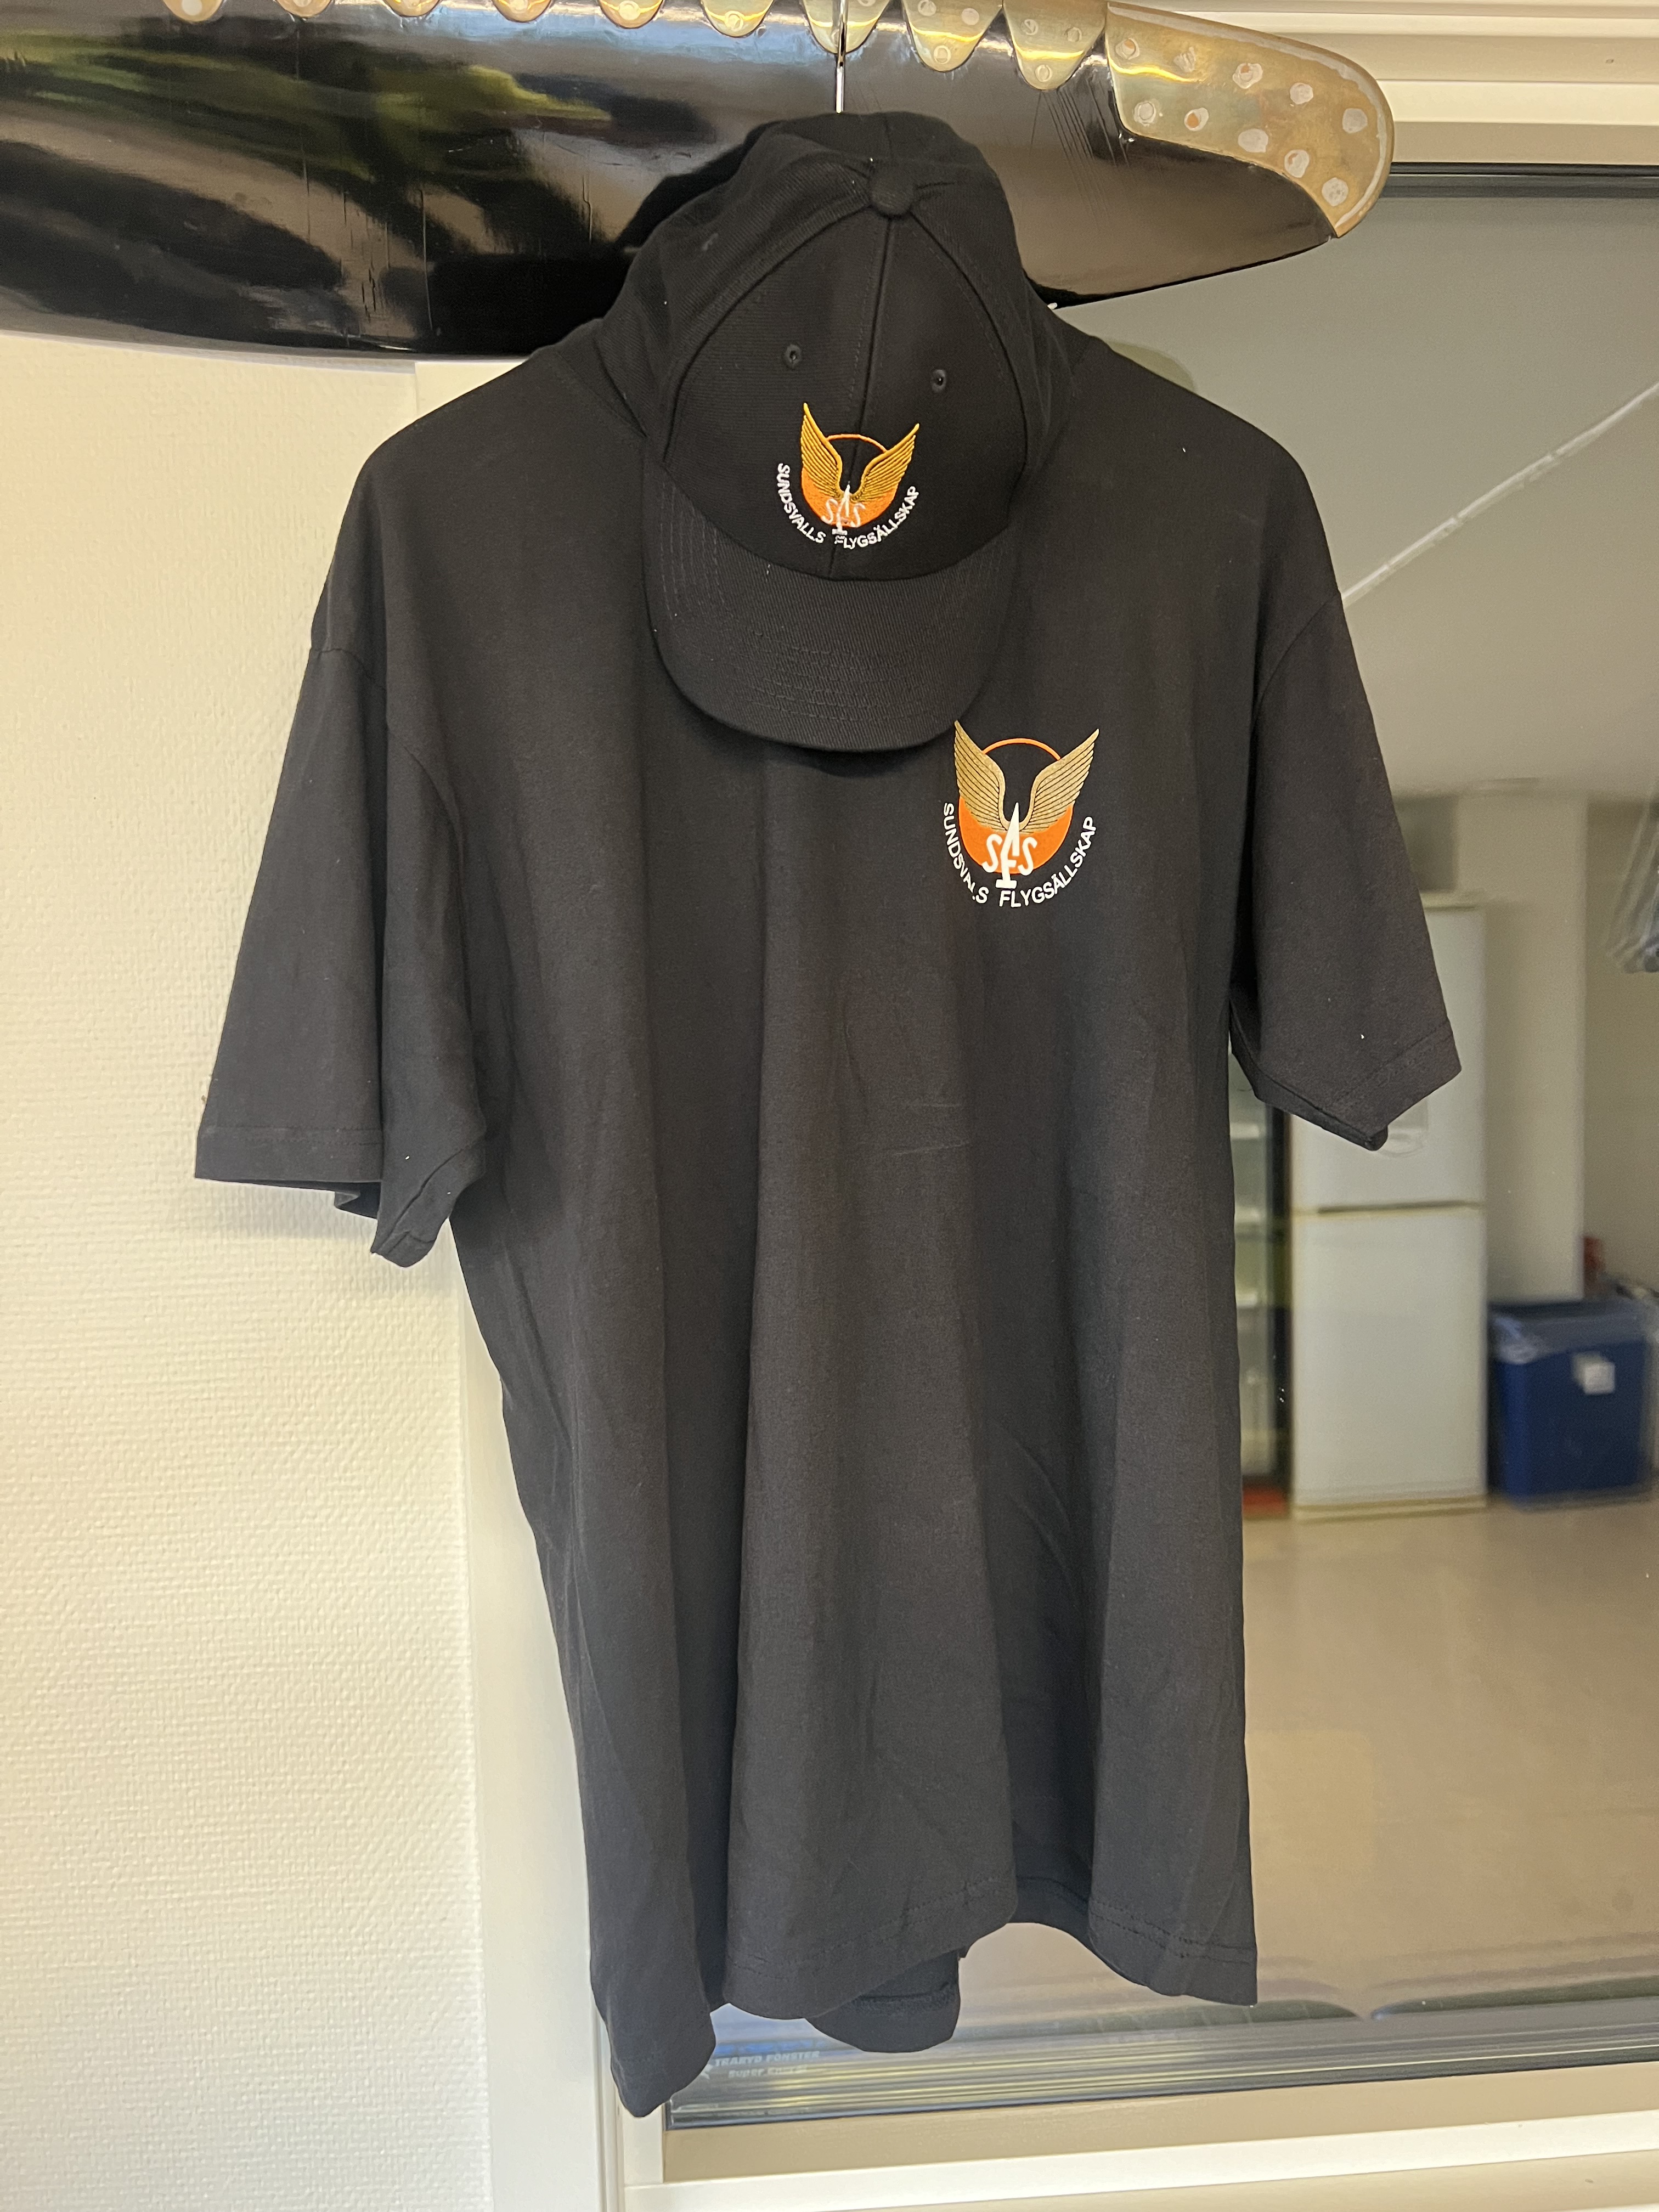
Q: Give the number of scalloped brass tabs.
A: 9